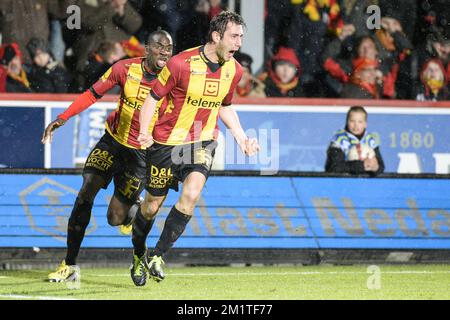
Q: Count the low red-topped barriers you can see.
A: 1